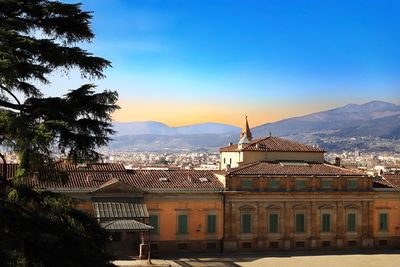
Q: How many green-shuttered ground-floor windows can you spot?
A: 9